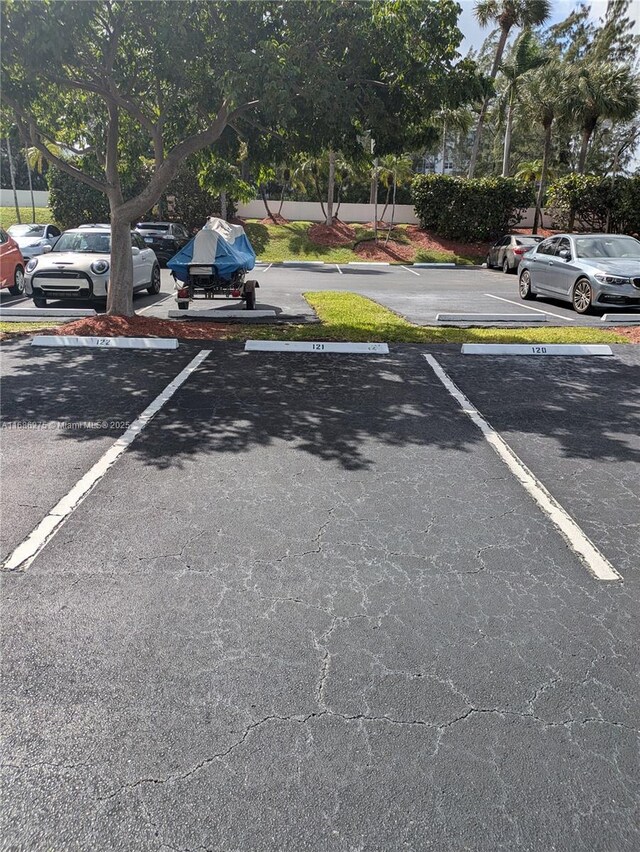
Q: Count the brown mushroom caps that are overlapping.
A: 0